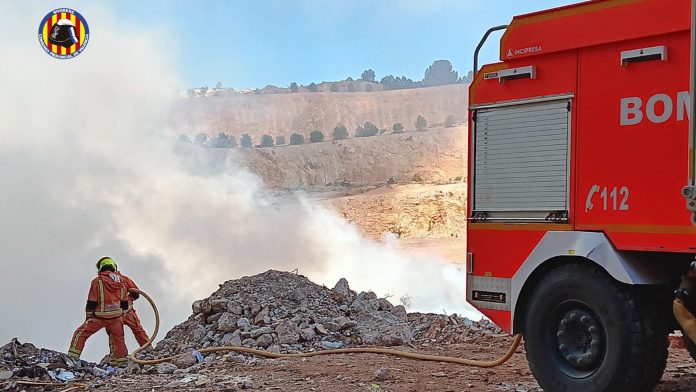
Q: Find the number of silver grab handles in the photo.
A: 2